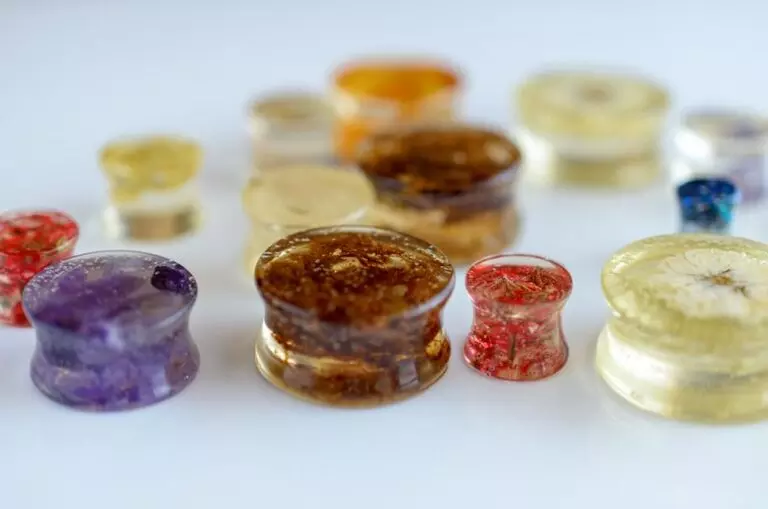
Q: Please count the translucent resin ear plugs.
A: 13